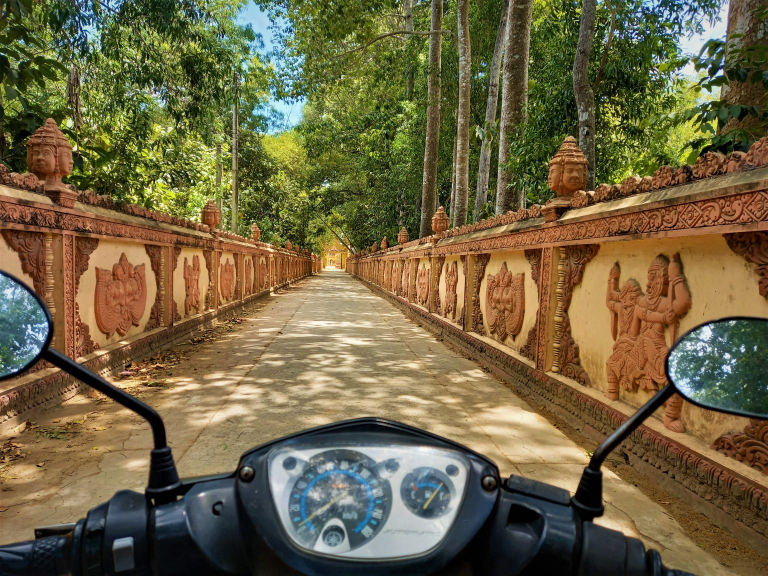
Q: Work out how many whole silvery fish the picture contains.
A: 0